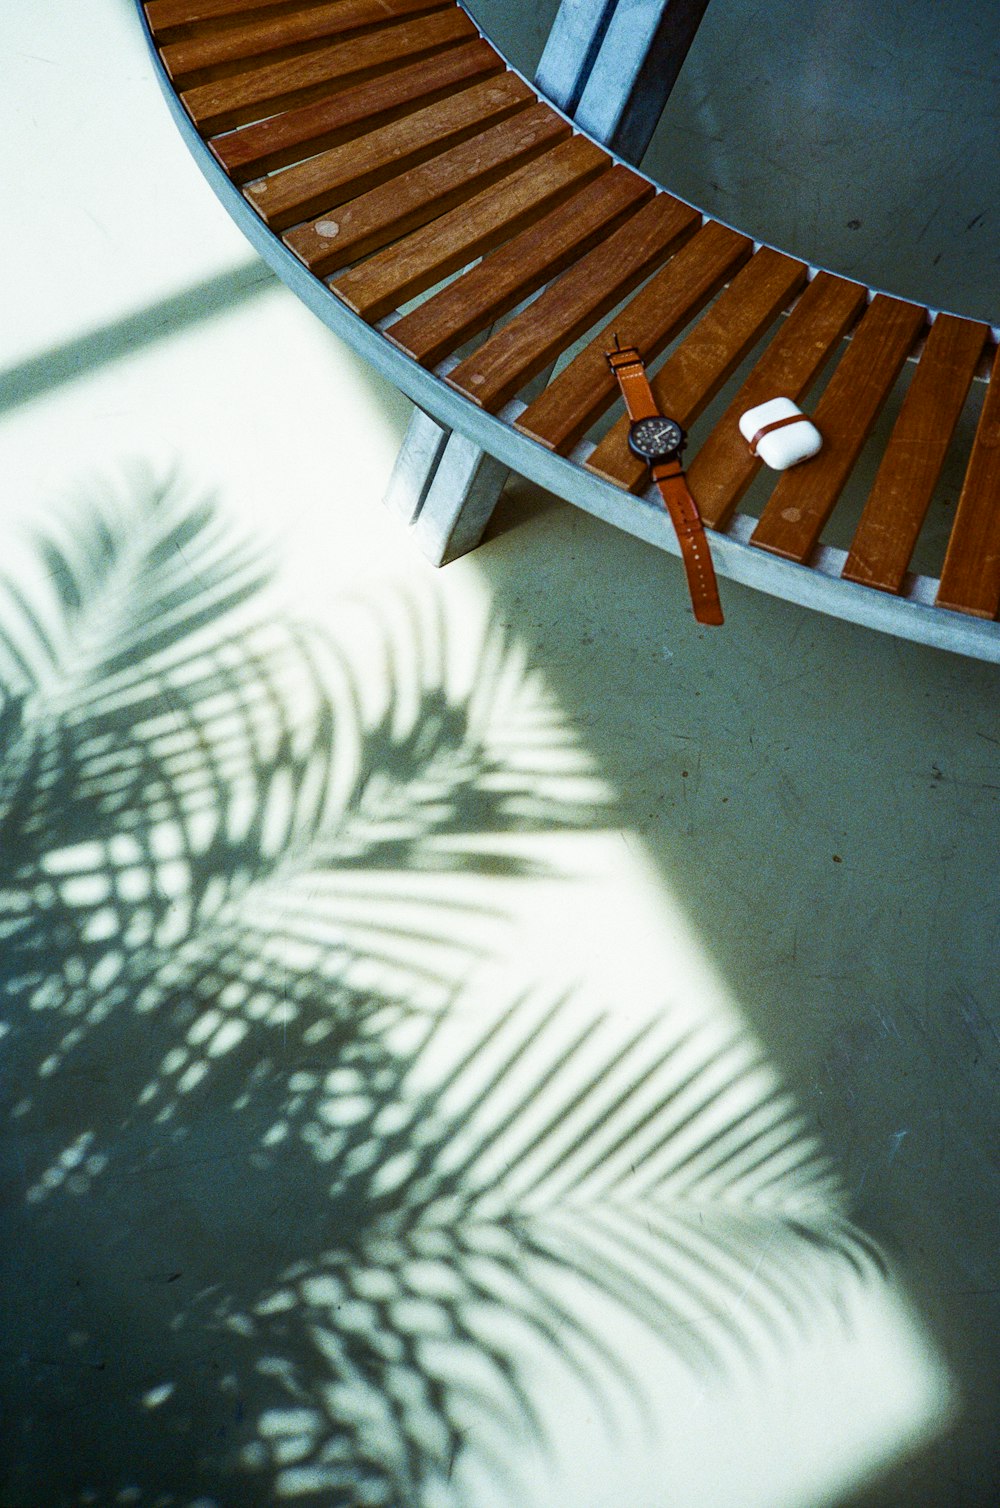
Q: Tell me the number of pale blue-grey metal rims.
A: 2